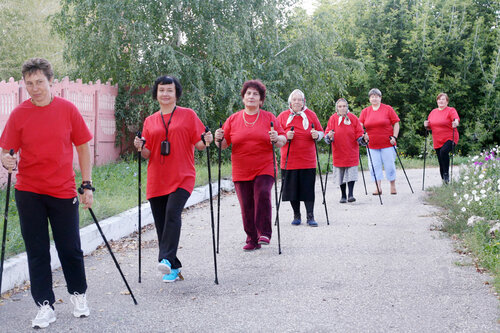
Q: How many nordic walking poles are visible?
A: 14